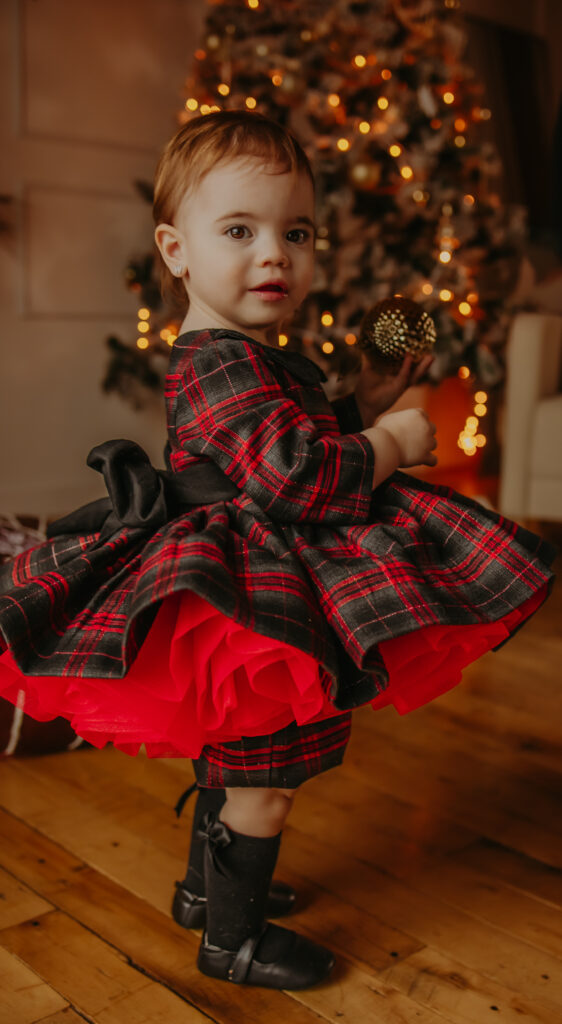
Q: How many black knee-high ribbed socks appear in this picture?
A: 2